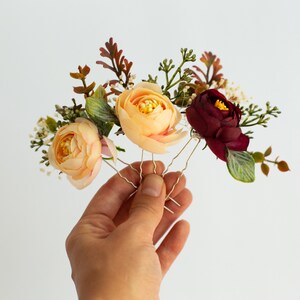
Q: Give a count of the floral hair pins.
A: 3